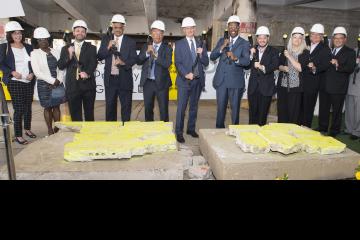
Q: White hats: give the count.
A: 11